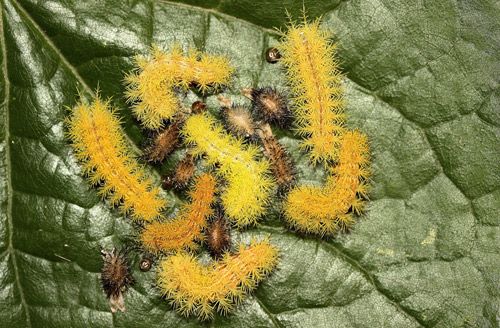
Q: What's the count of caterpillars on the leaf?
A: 7